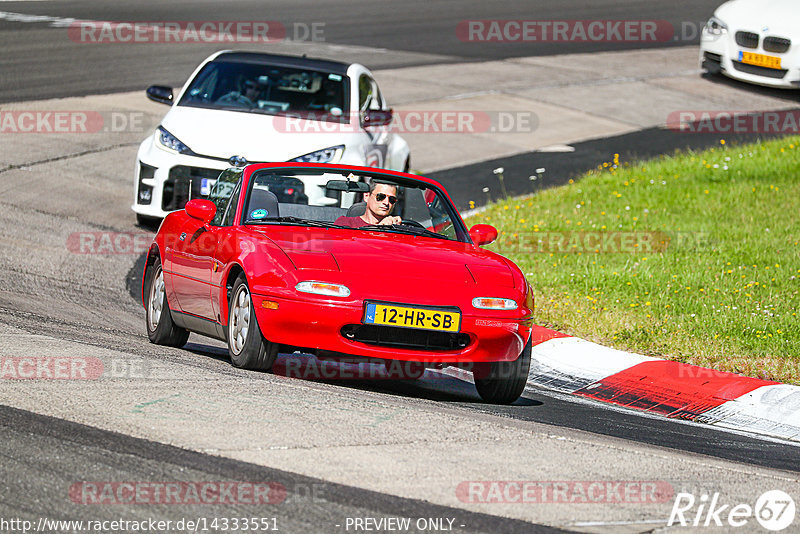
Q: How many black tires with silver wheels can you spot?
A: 2